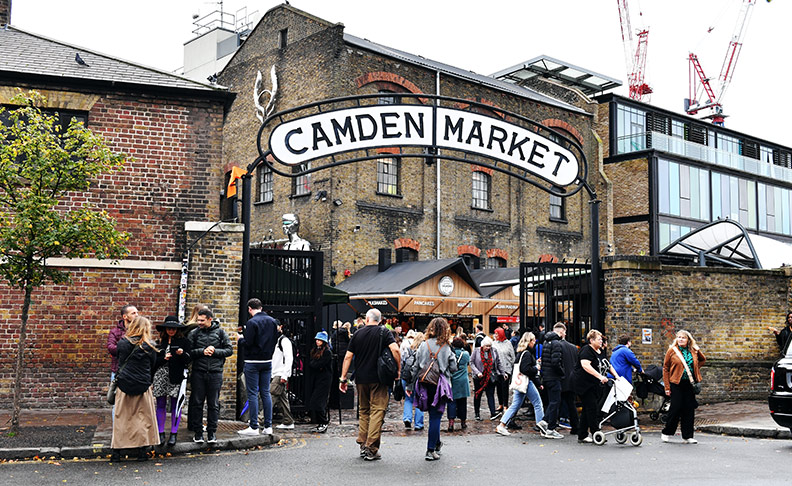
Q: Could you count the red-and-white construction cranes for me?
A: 2